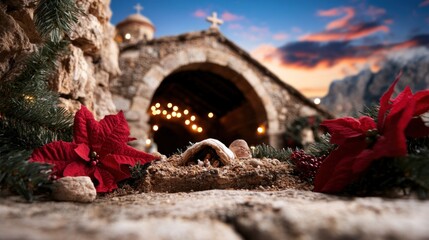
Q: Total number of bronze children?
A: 0